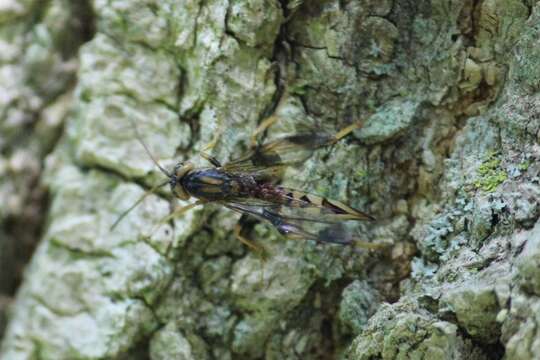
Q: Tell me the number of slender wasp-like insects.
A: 1